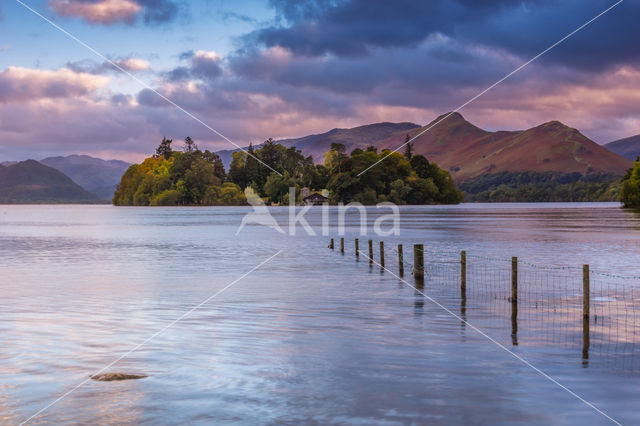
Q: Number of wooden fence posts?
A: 10